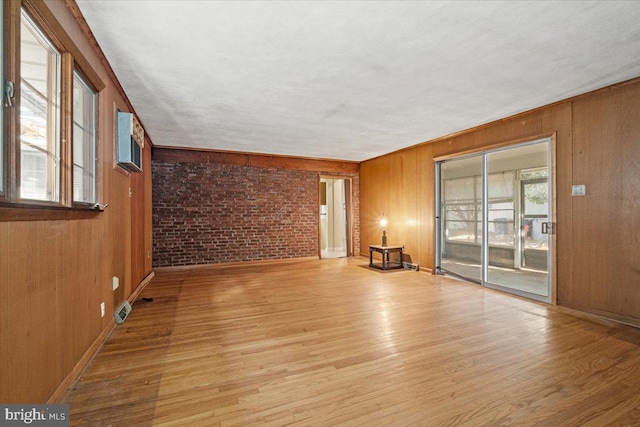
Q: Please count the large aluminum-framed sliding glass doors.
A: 1